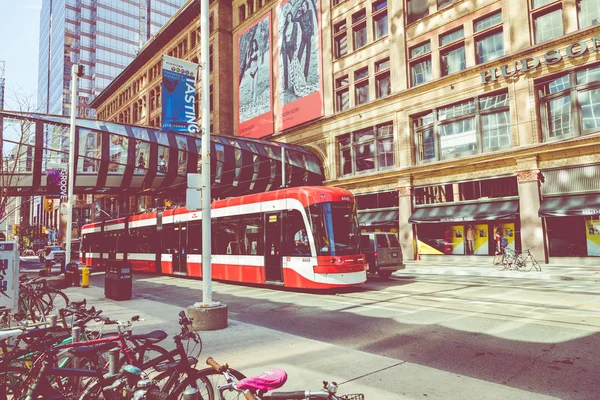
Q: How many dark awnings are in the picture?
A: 3